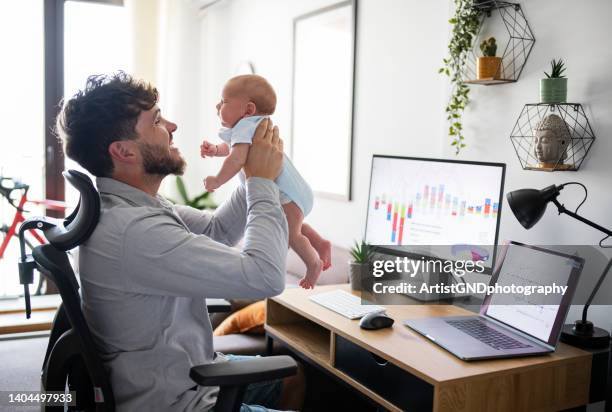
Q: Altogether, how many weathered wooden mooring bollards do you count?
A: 0